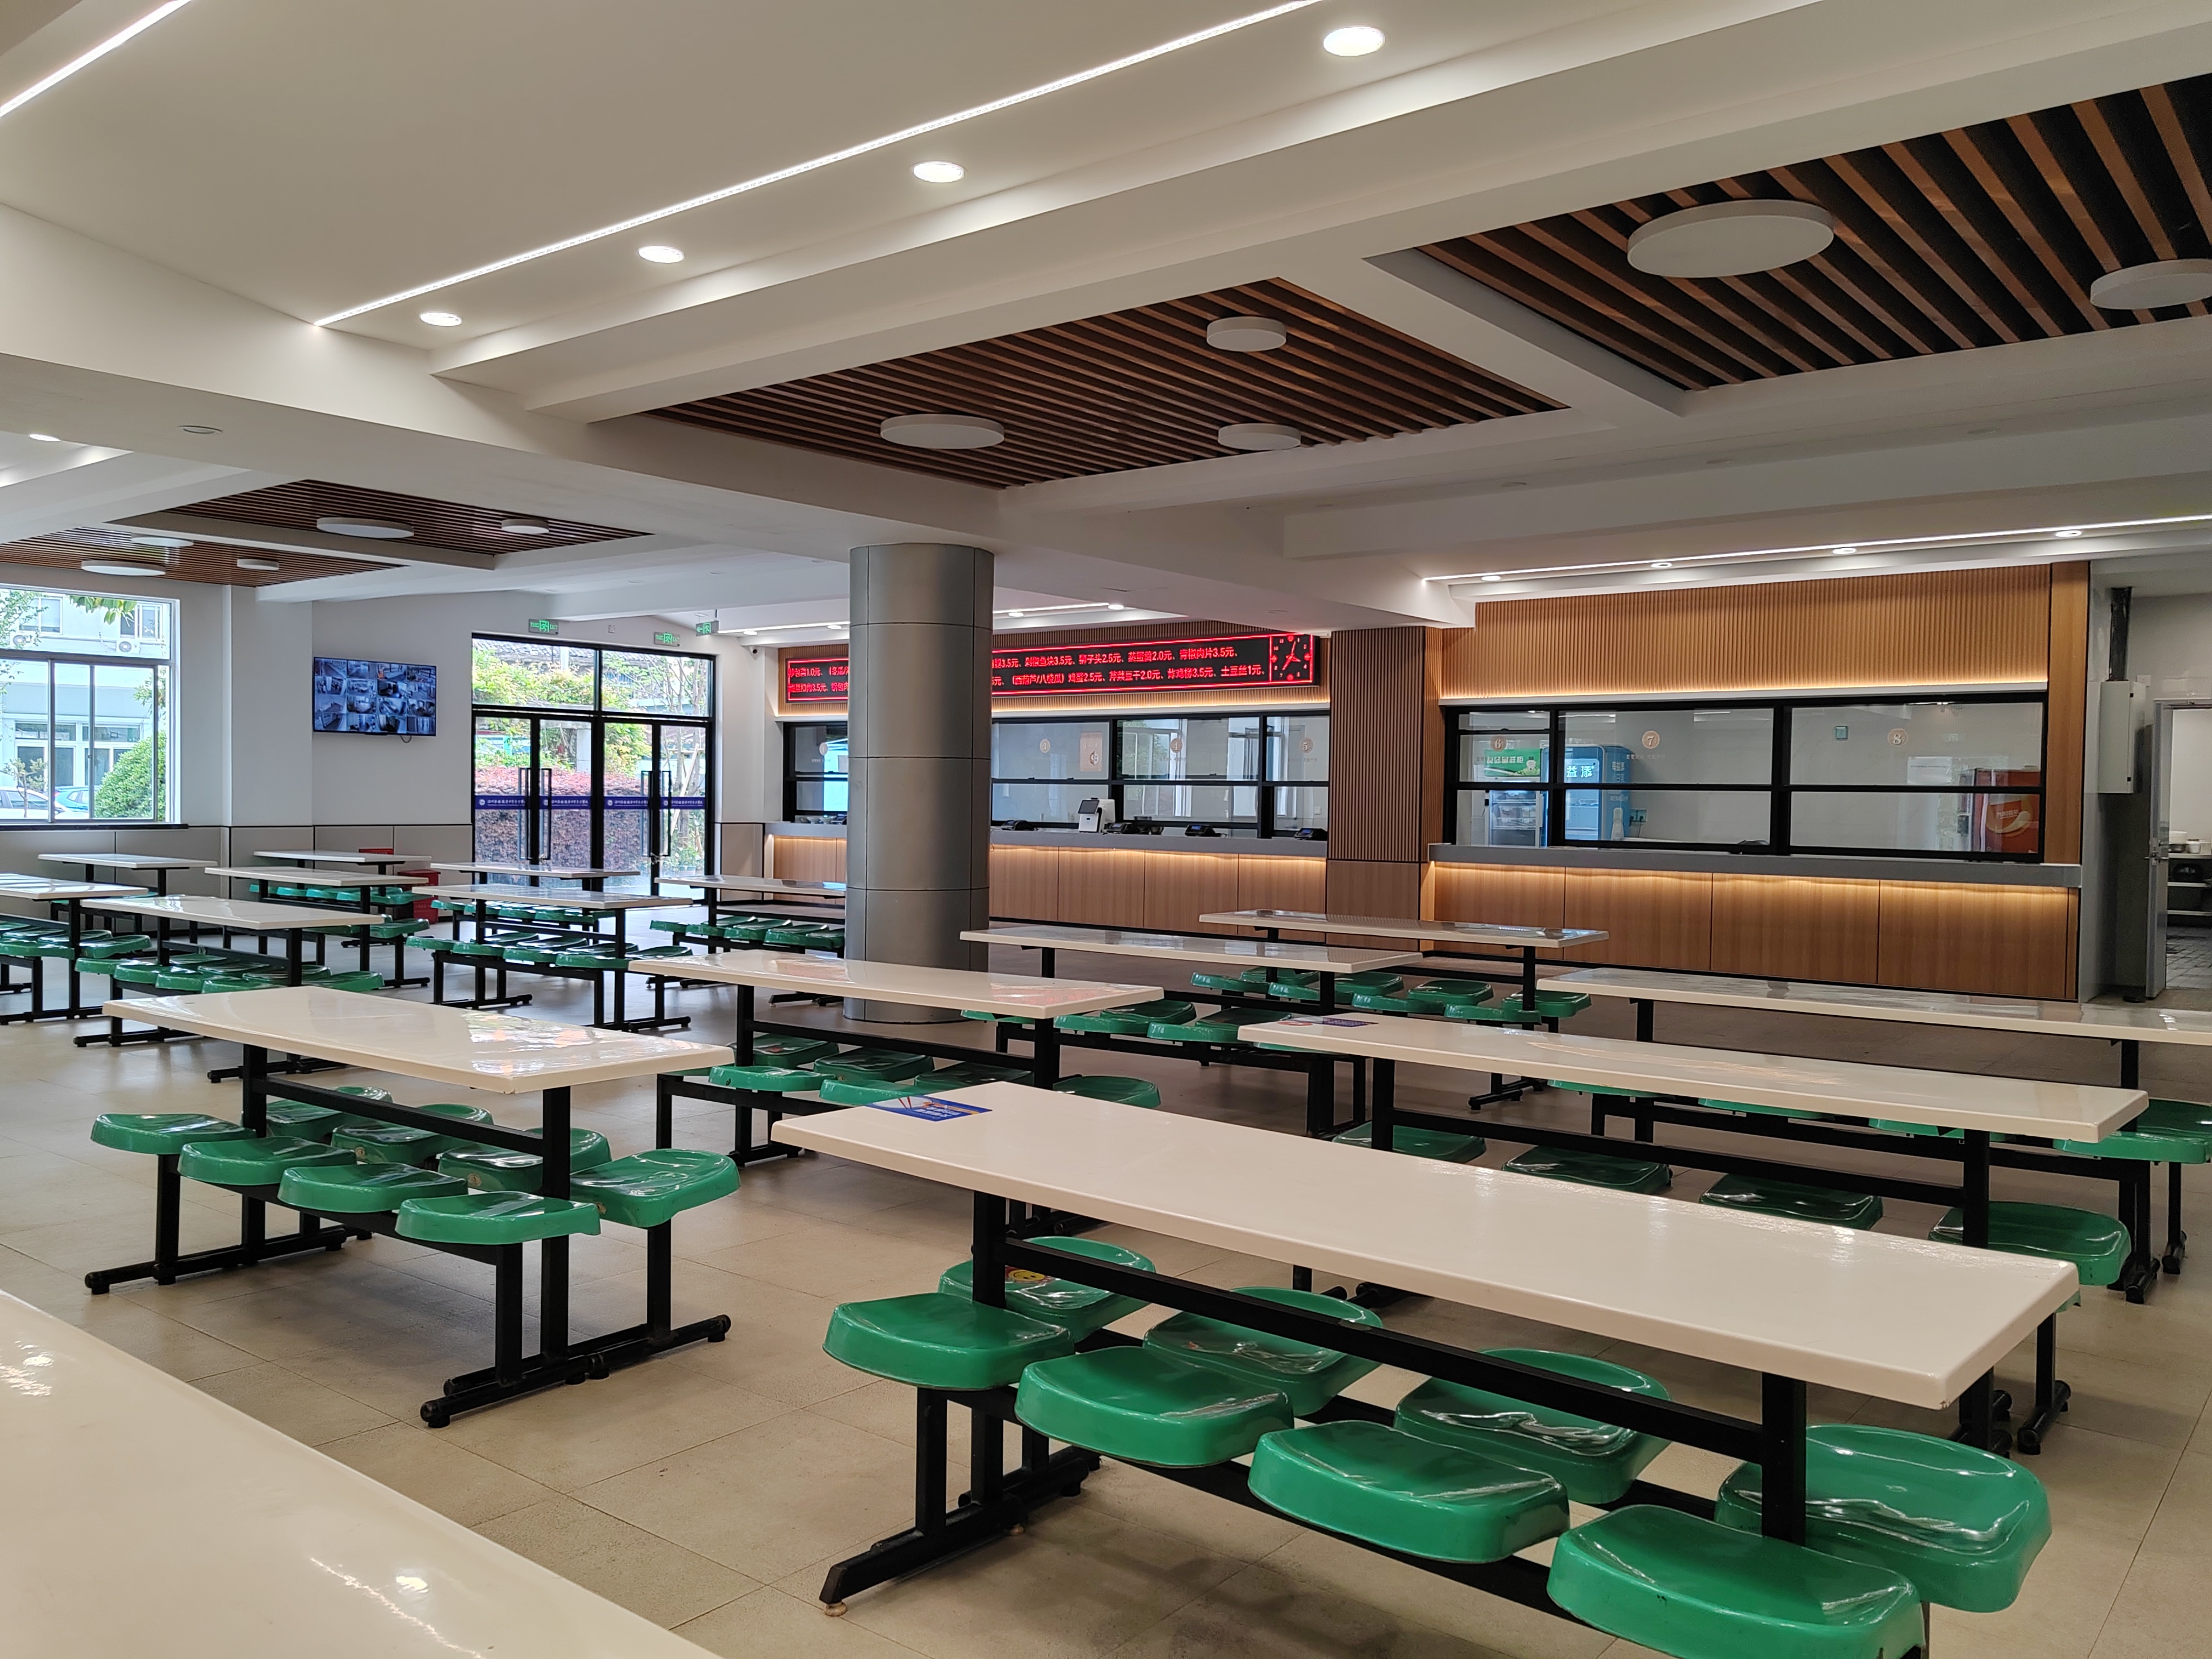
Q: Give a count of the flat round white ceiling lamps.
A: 10